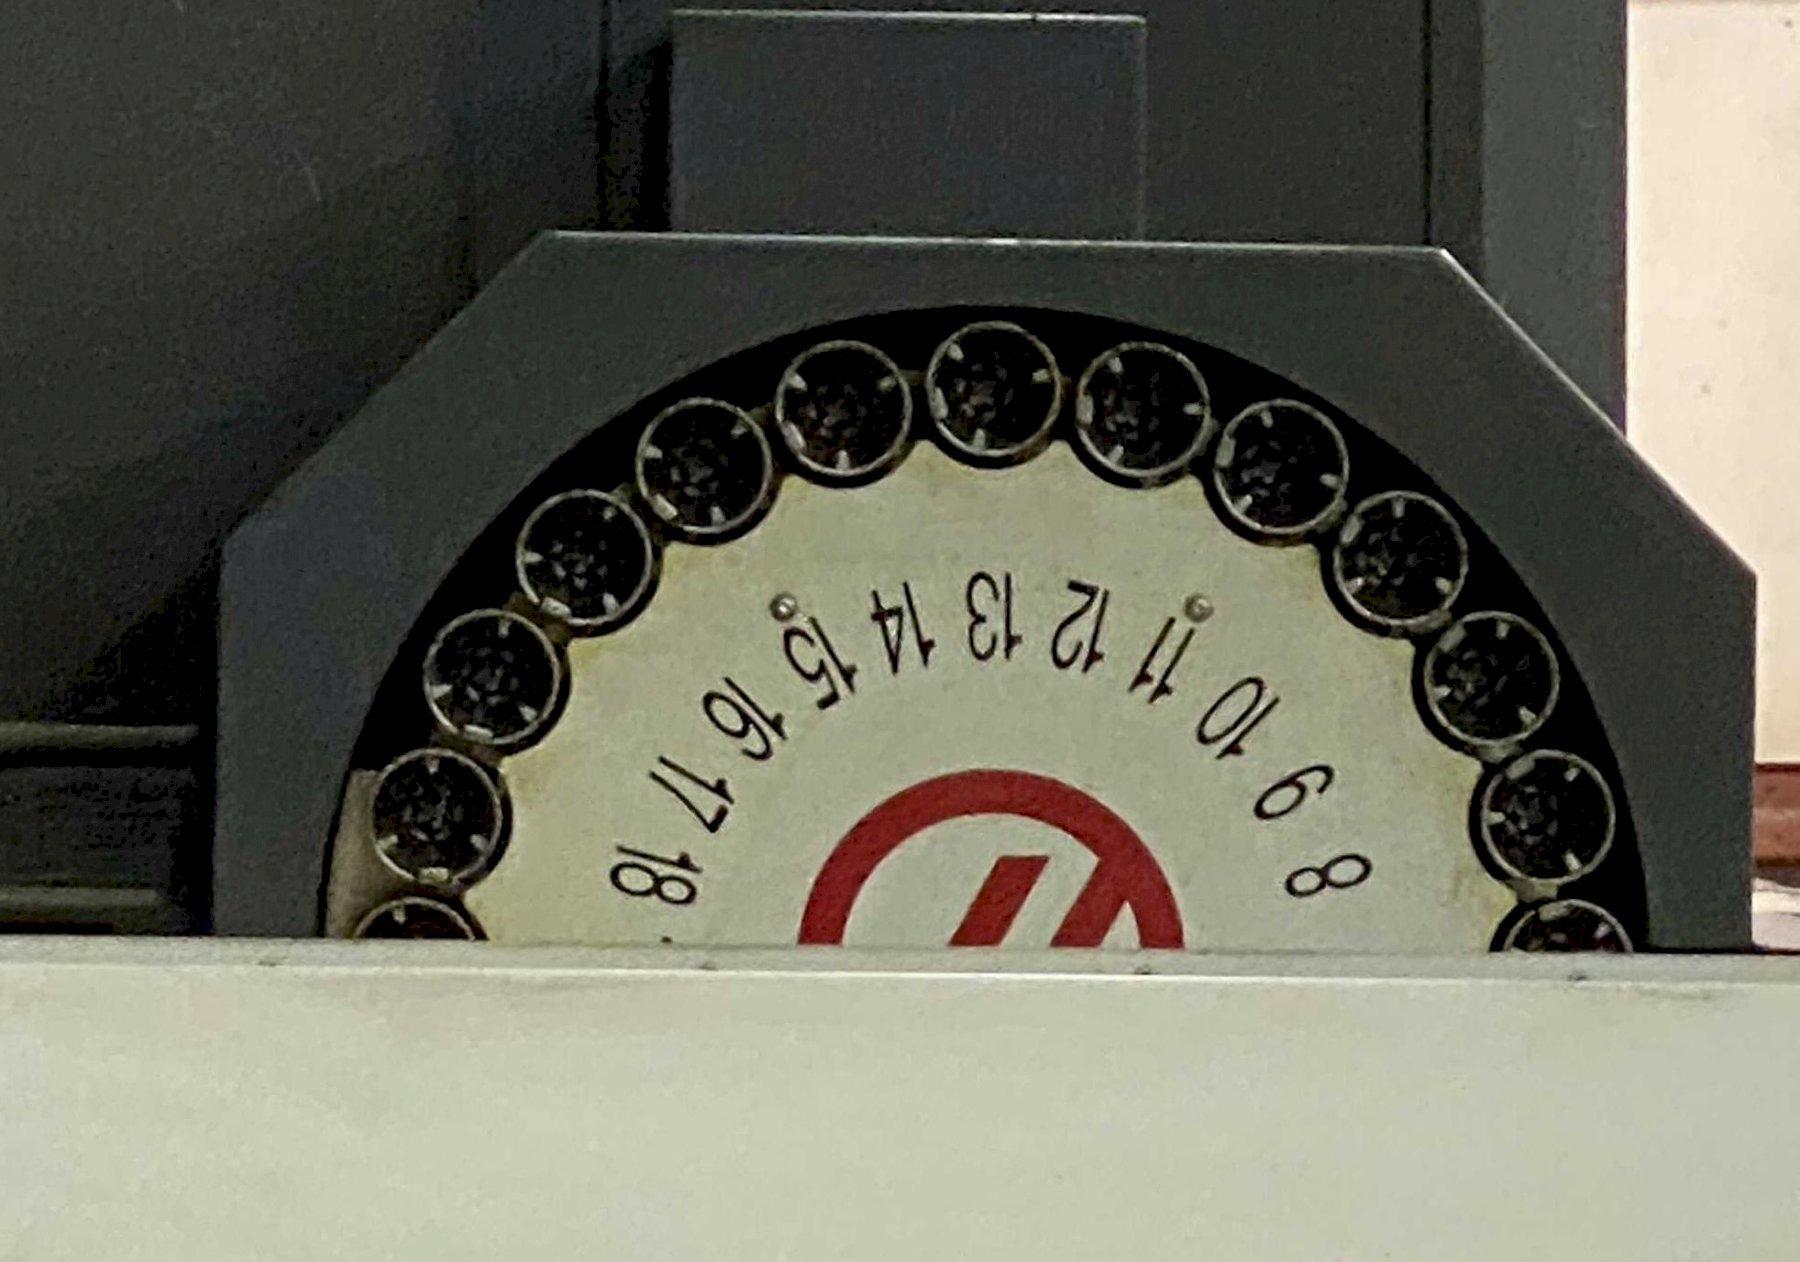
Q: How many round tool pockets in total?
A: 13